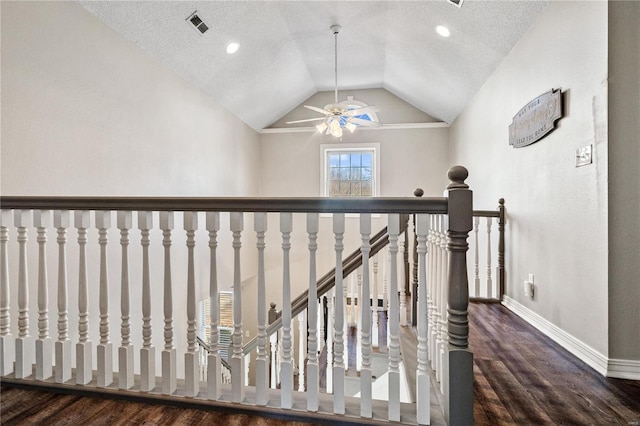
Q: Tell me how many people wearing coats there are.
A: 0